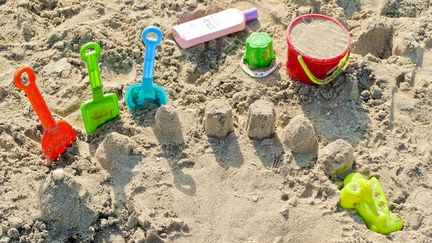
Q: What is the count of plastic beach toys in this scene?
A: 6